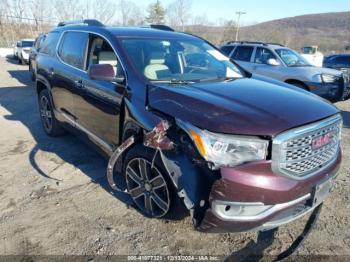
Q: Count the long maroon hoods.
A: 1